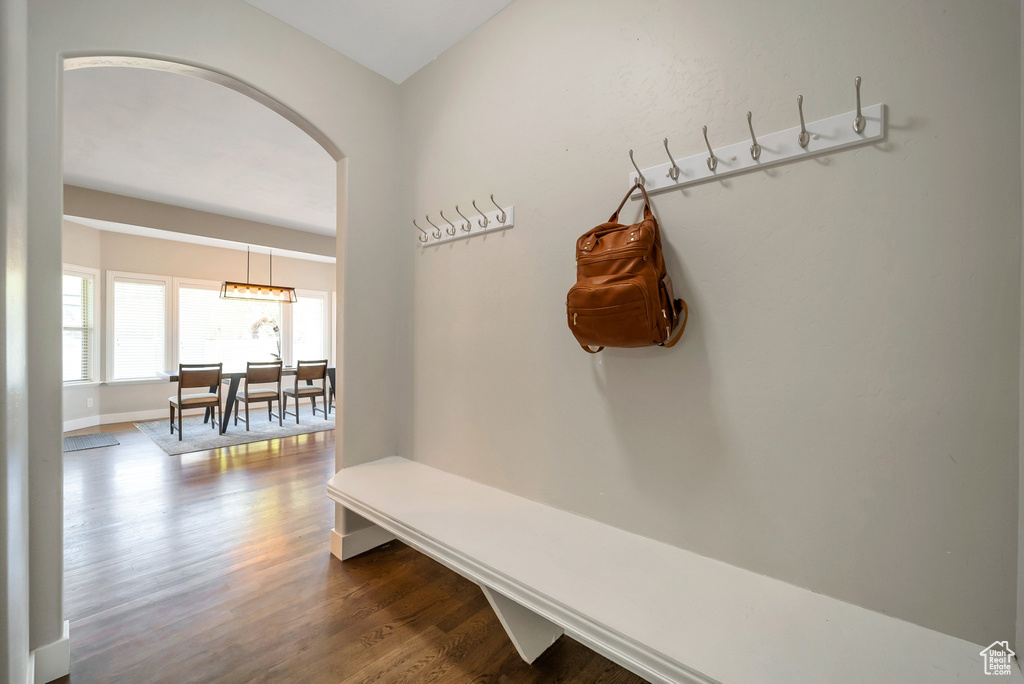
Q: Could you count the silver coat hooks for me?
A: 12